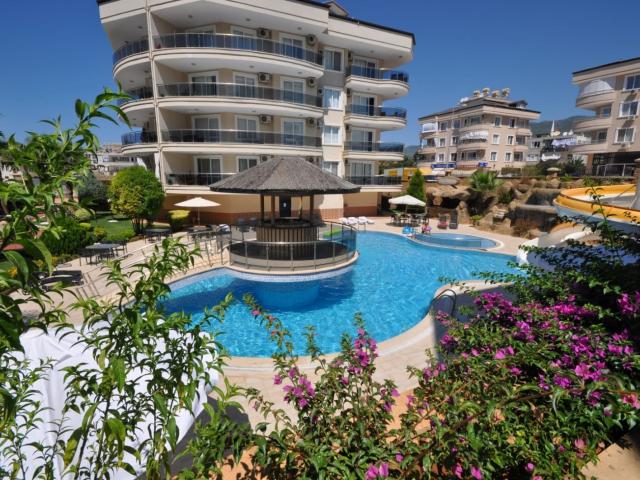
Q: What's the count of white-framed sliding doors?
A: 15